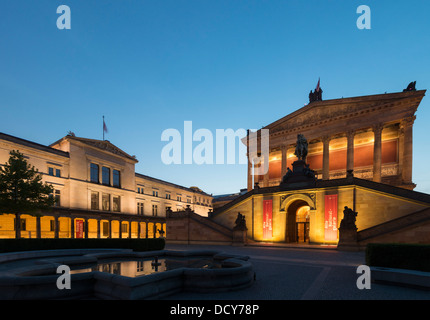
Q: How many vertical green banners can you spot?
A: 0